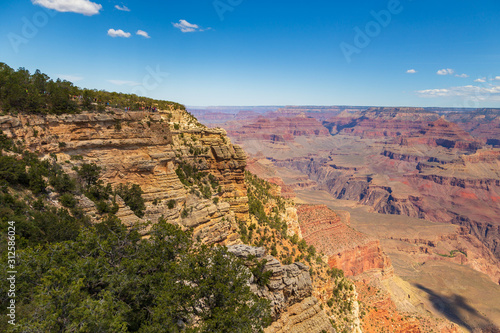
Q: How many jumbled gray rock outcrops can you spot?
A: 1